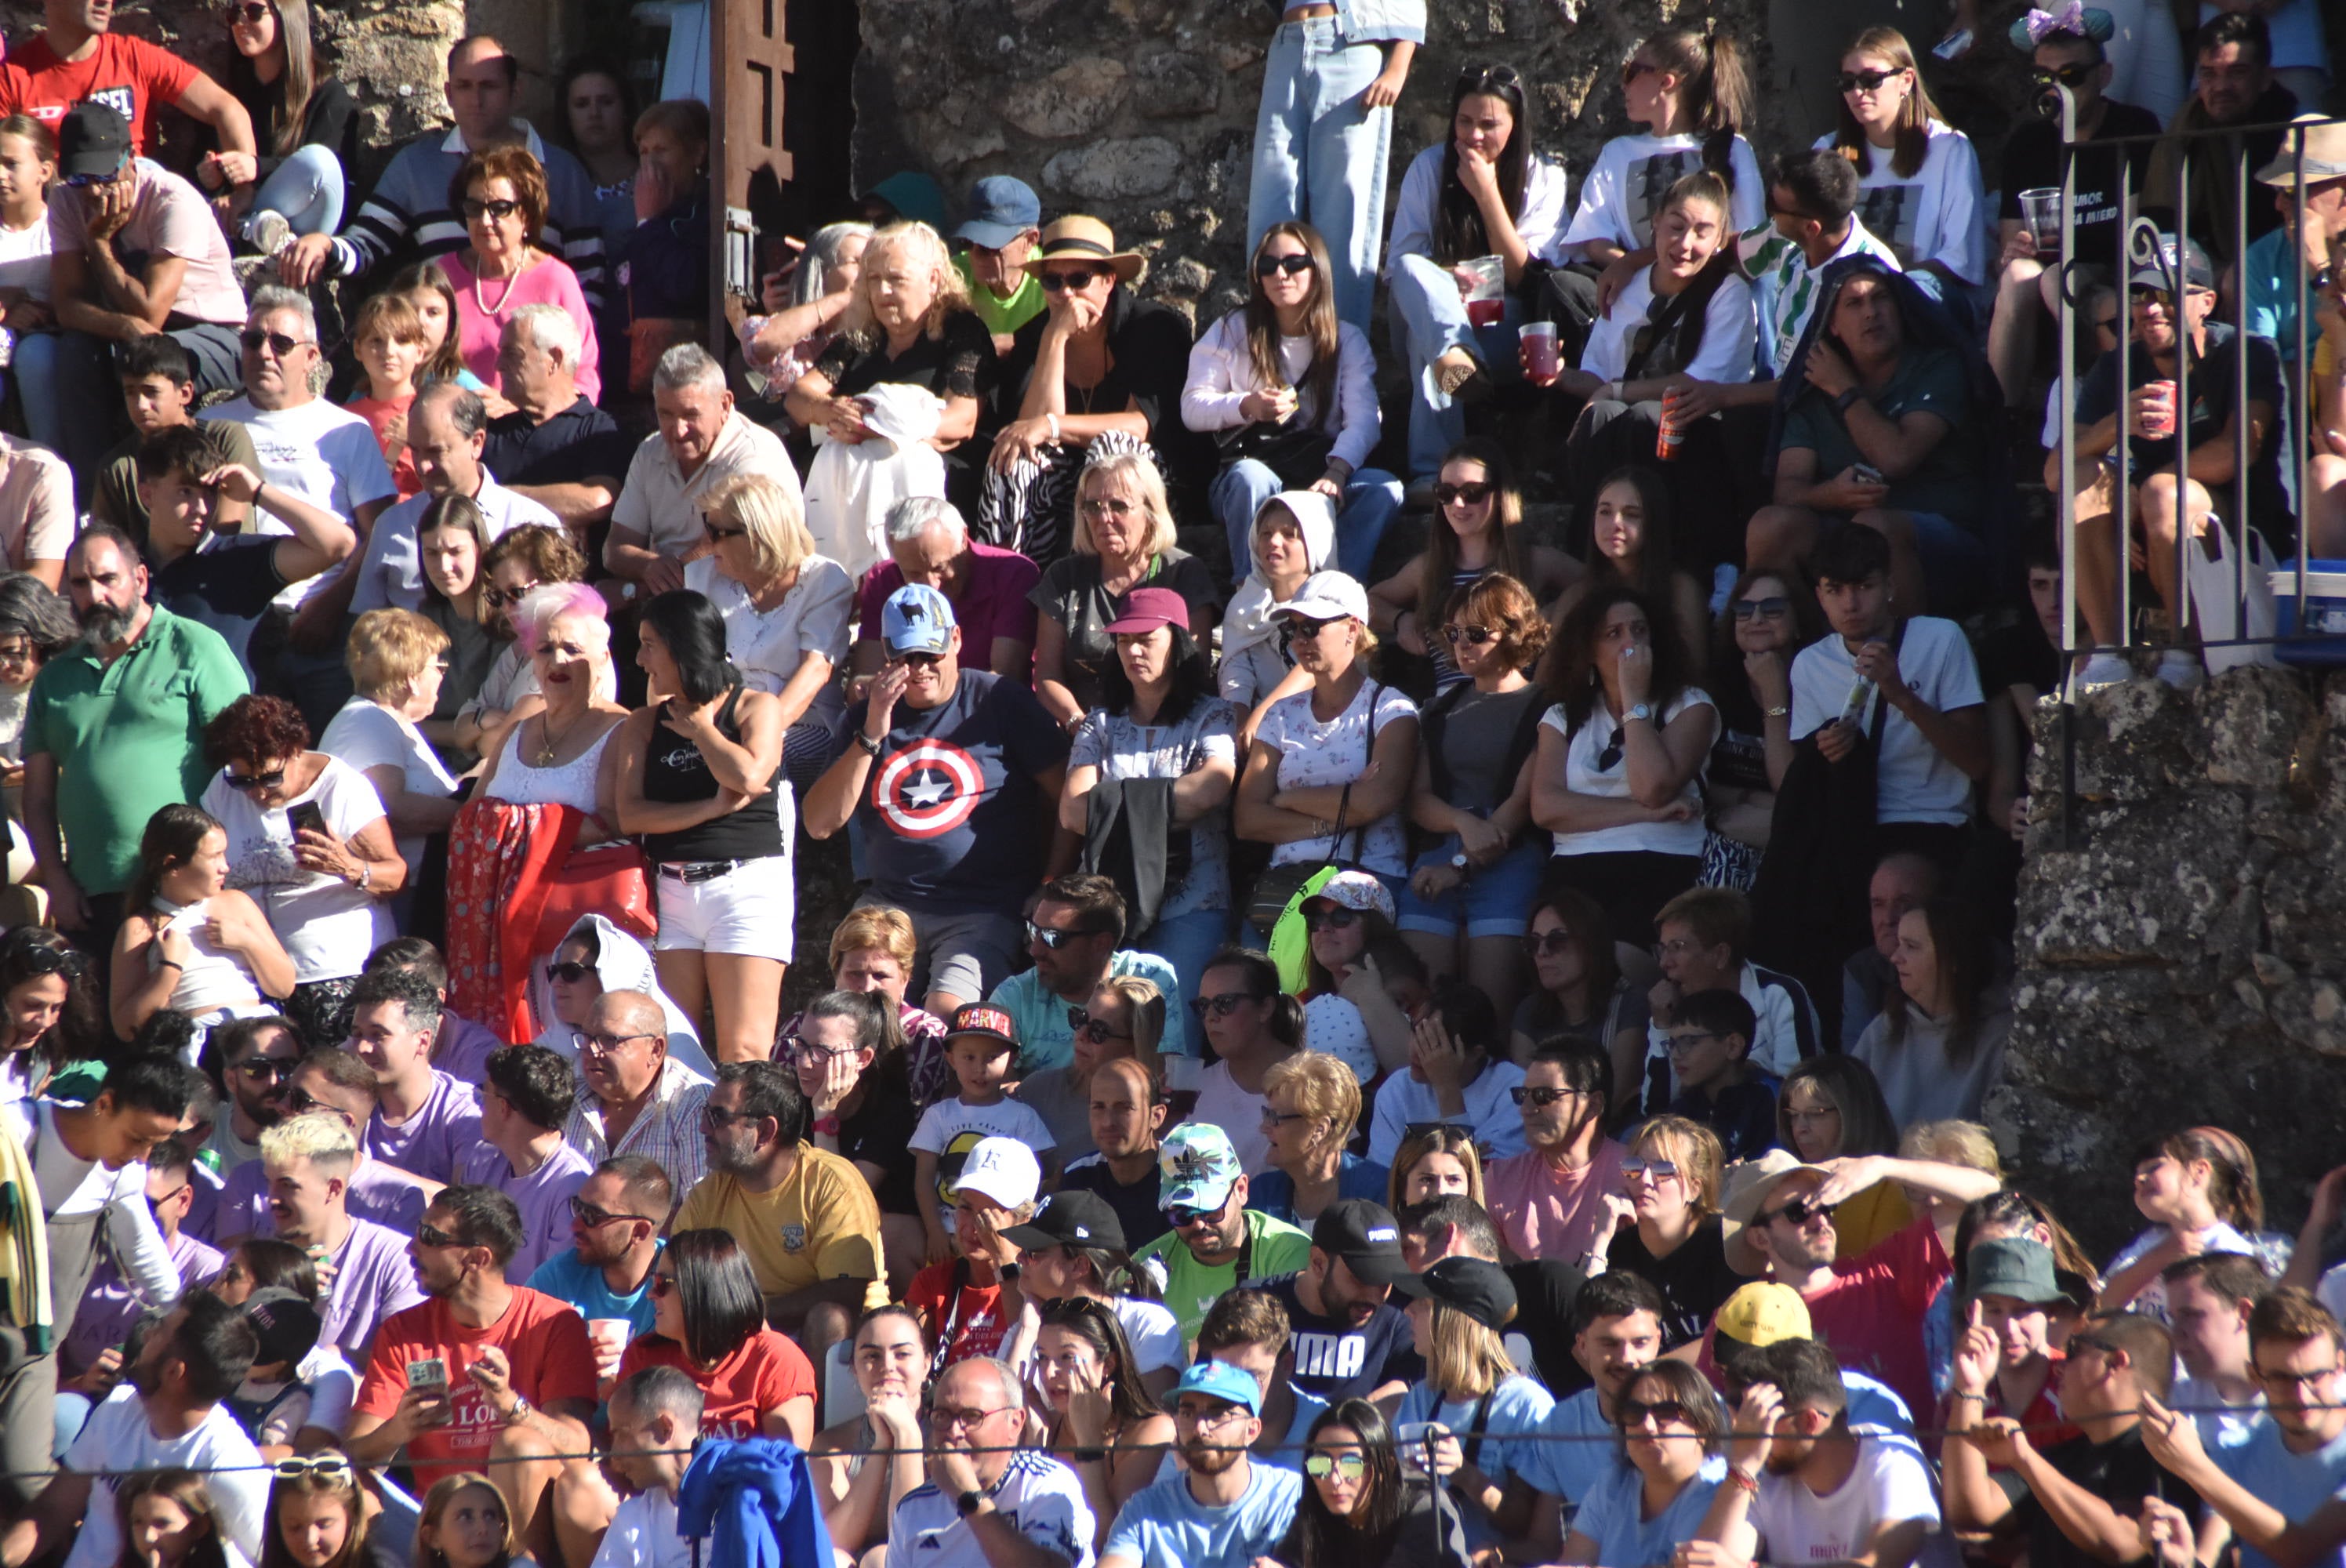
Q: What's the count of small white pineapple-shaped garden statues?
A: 0